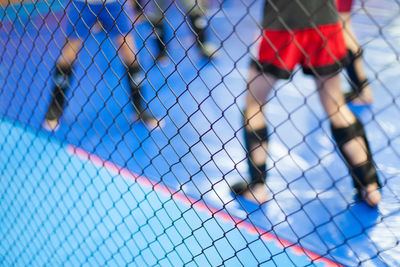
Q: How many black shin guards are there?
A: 7